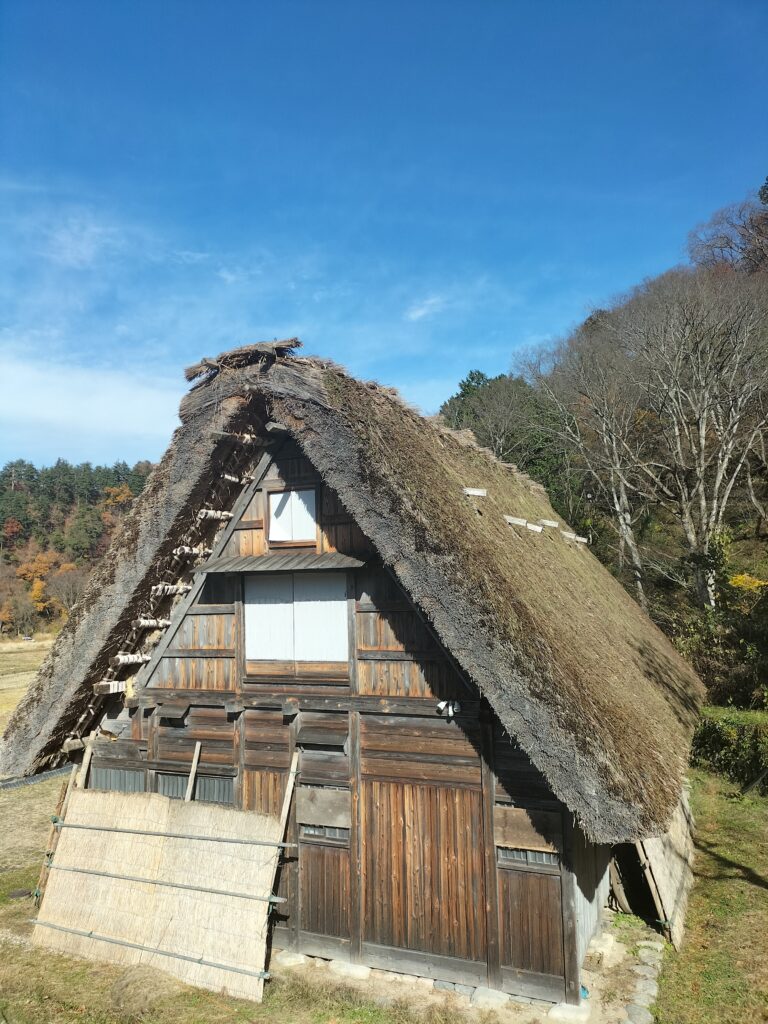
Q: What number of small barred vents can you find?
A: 2